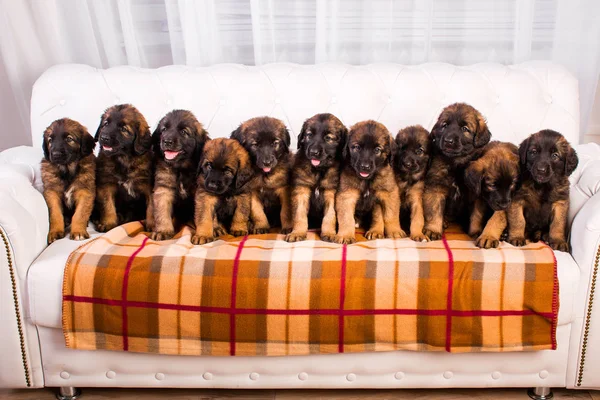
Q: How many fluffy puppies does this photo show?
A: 11